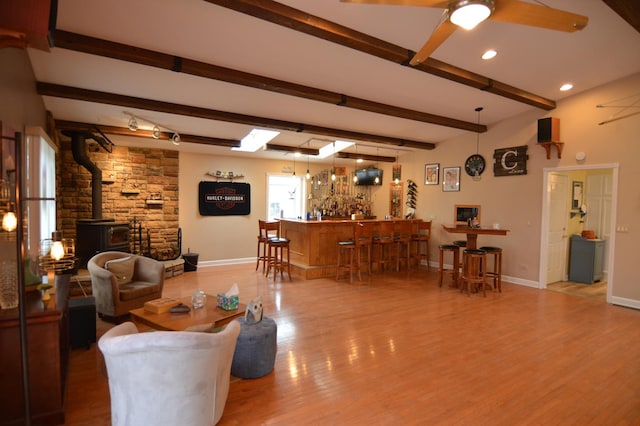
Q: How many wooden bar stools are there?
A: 11